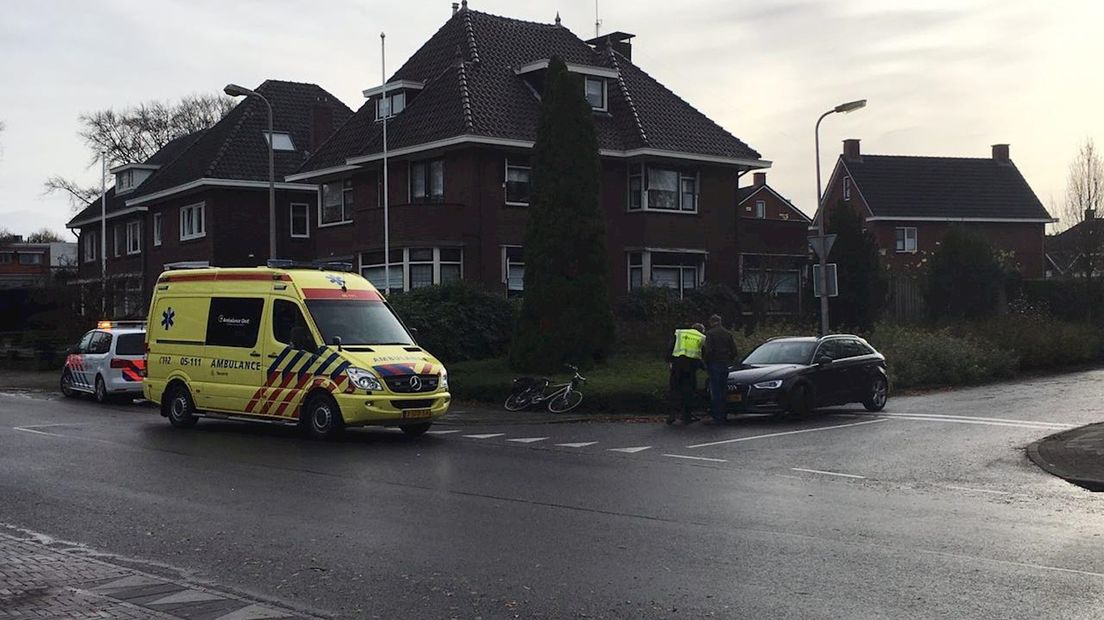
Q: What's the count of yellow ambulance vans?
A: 1